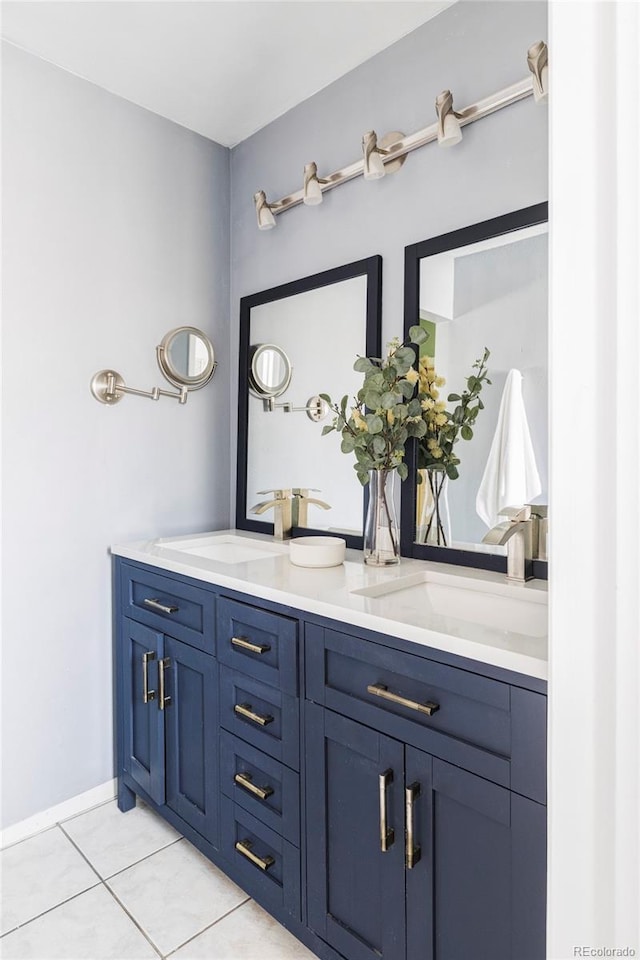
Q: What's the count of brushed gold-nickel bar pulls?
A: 10